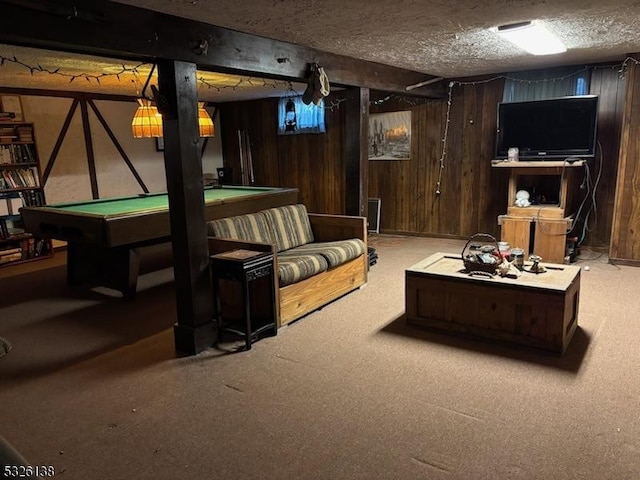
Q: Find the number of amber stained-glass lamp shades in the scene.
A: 2